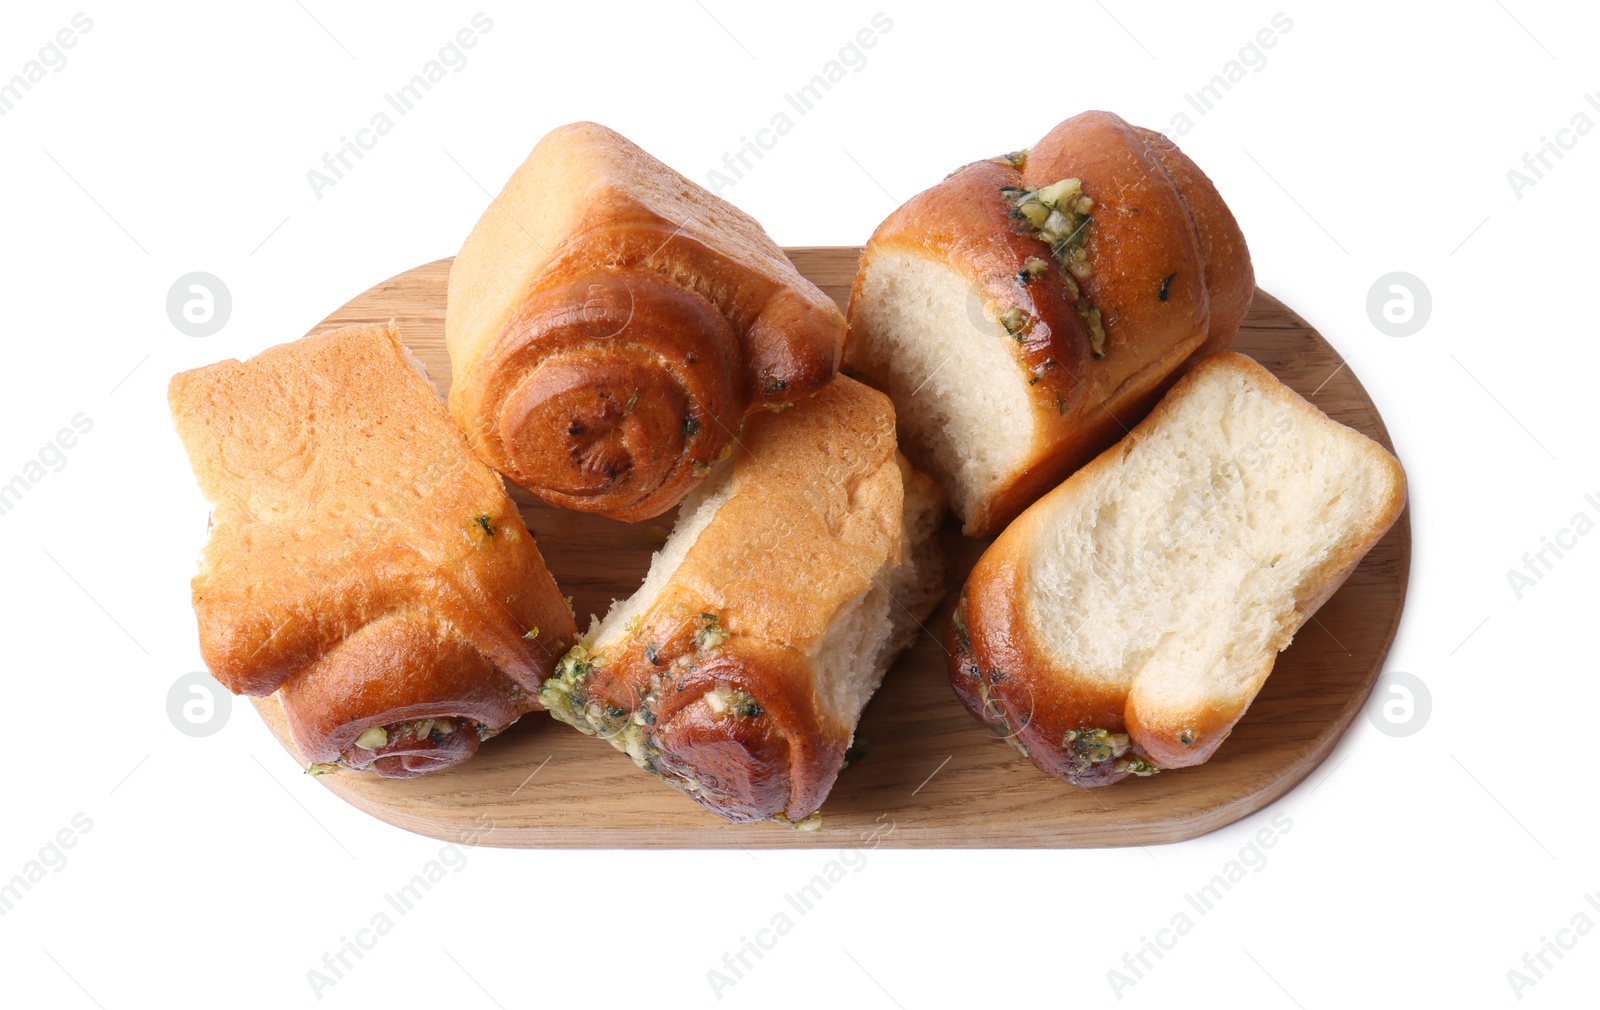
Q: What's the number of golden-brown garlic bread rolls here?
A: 5